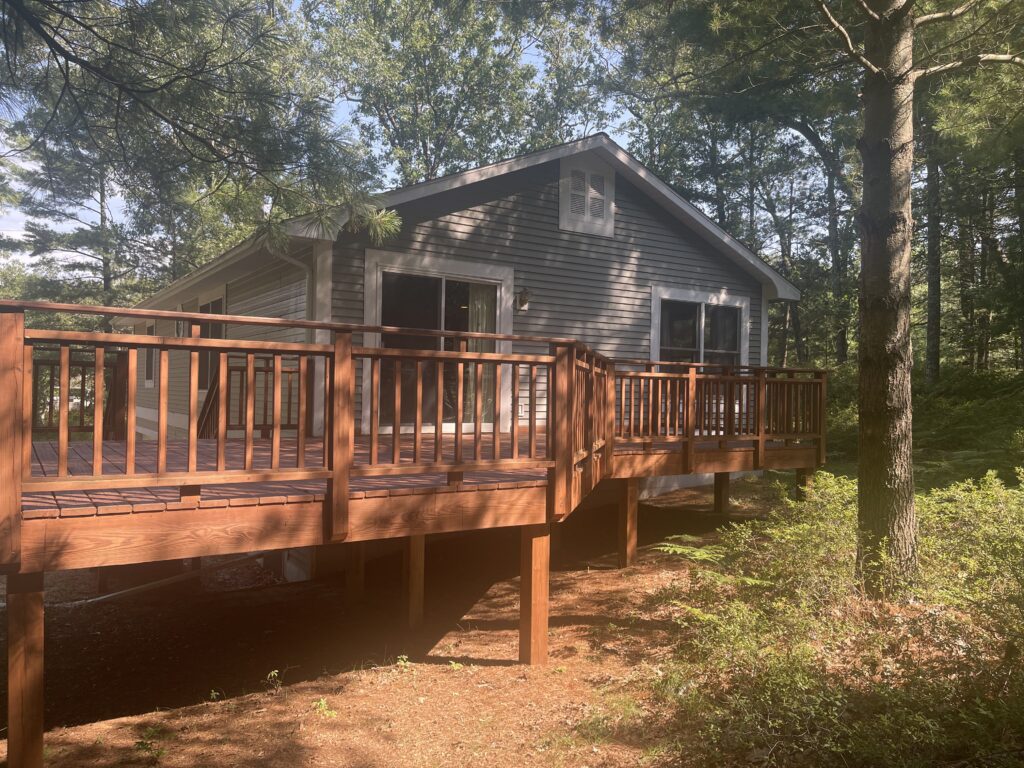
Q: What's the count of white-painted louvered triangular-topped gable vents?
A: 1